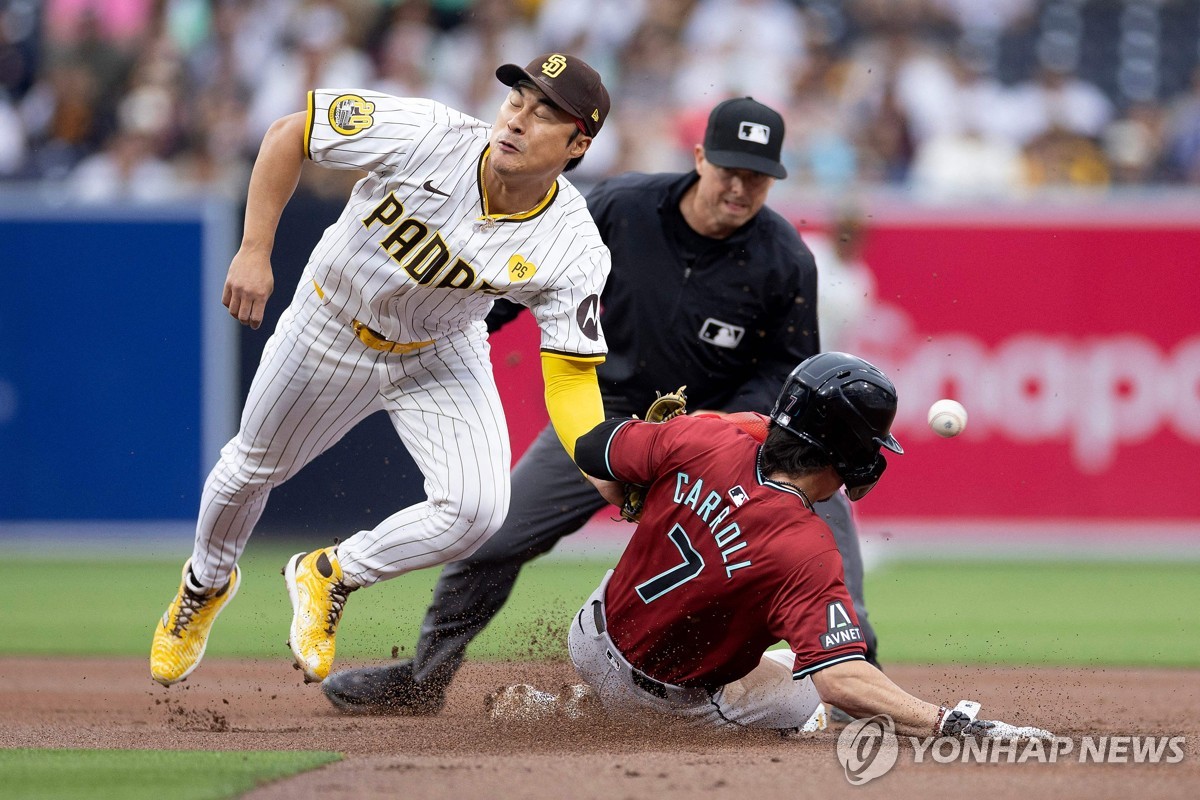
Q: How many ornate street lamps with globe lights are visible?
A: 0